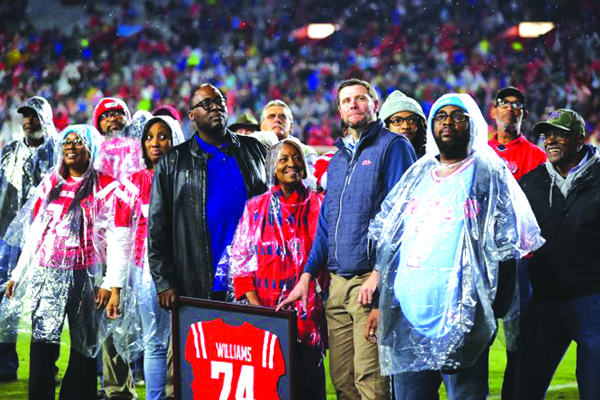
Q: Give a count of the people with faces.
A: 12